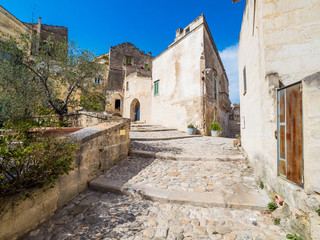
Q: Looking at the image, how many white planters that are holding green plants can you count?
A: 2